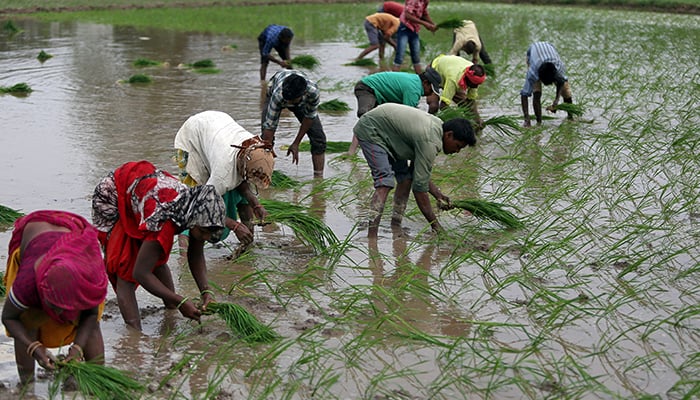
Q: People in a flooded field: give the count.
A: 13